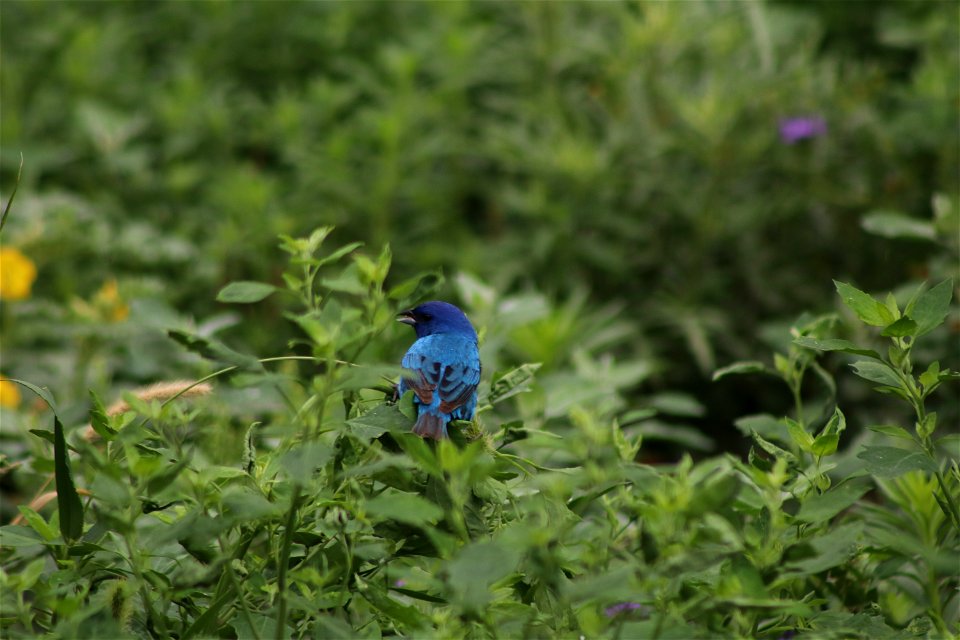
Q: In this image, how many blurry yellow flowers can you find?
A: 3